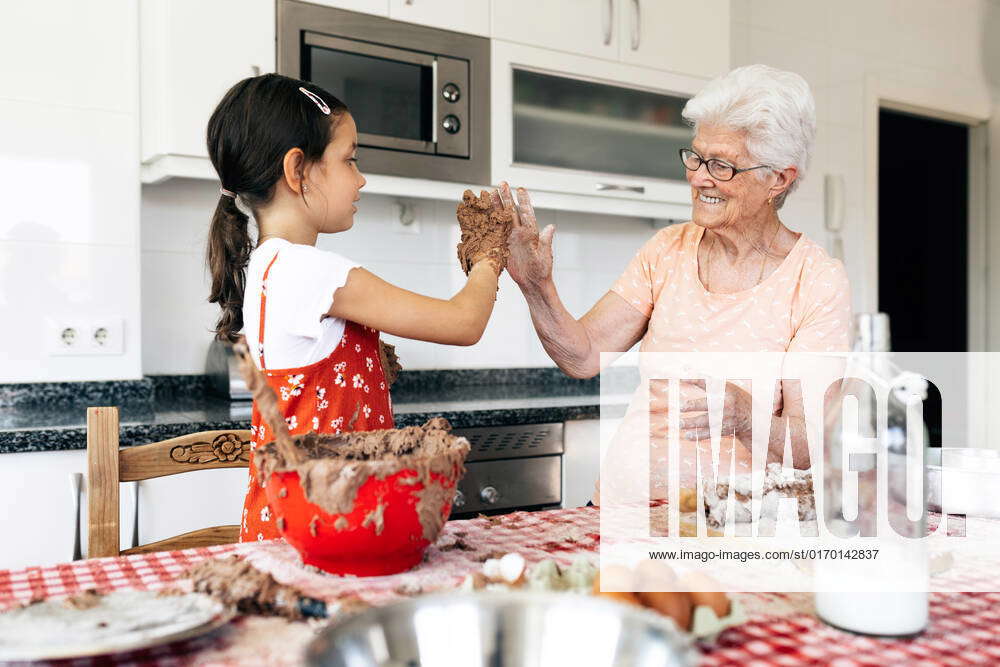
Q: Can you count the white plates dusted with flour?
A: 1